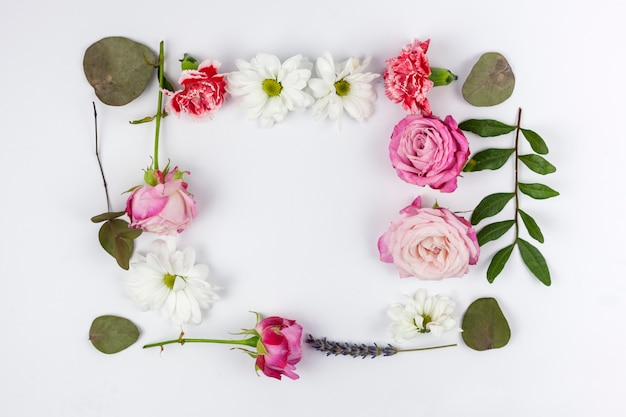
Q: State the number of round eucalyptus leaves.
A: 4